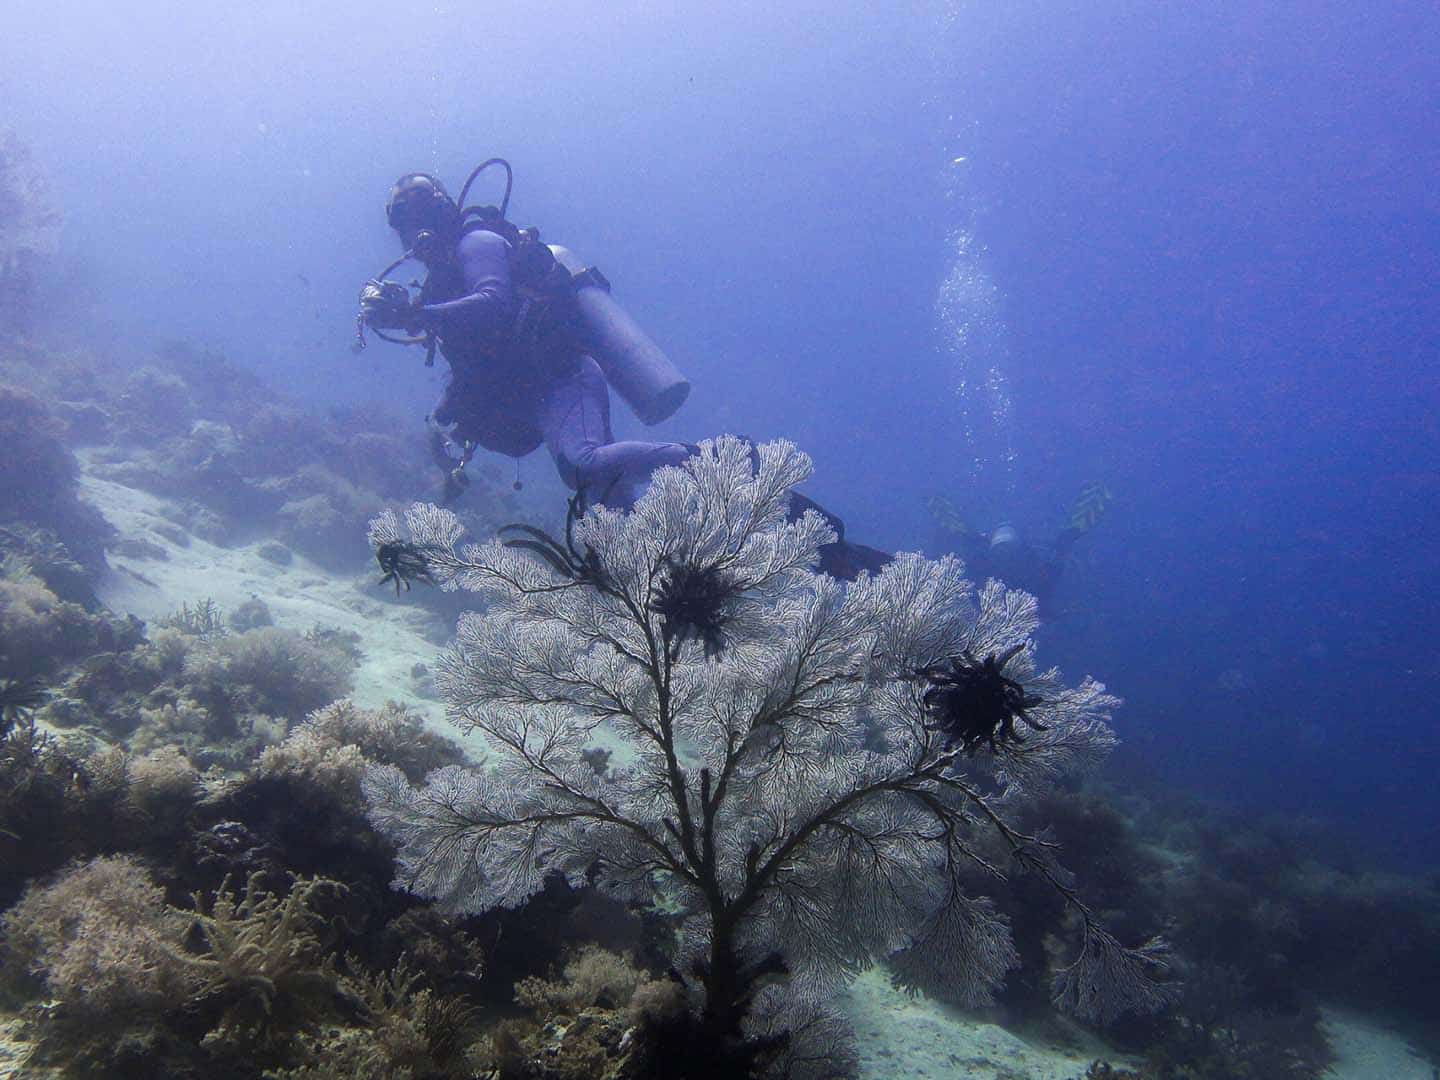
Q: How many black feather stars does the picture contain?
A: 4